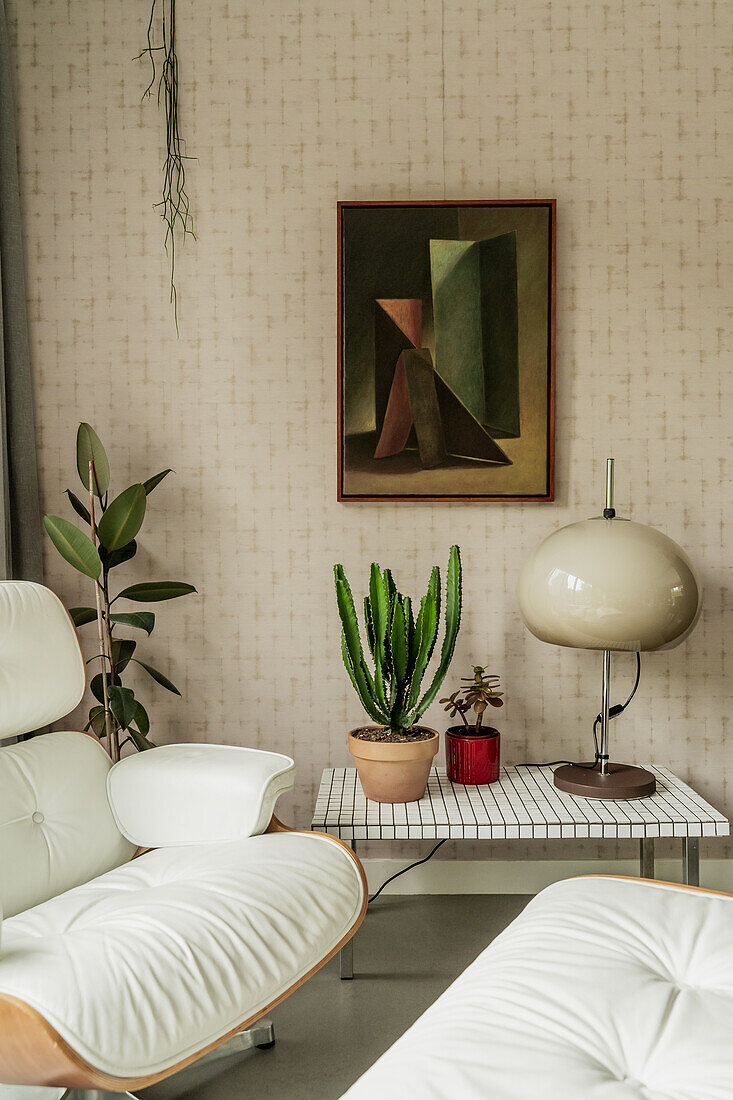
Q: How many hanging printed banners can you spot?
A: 0